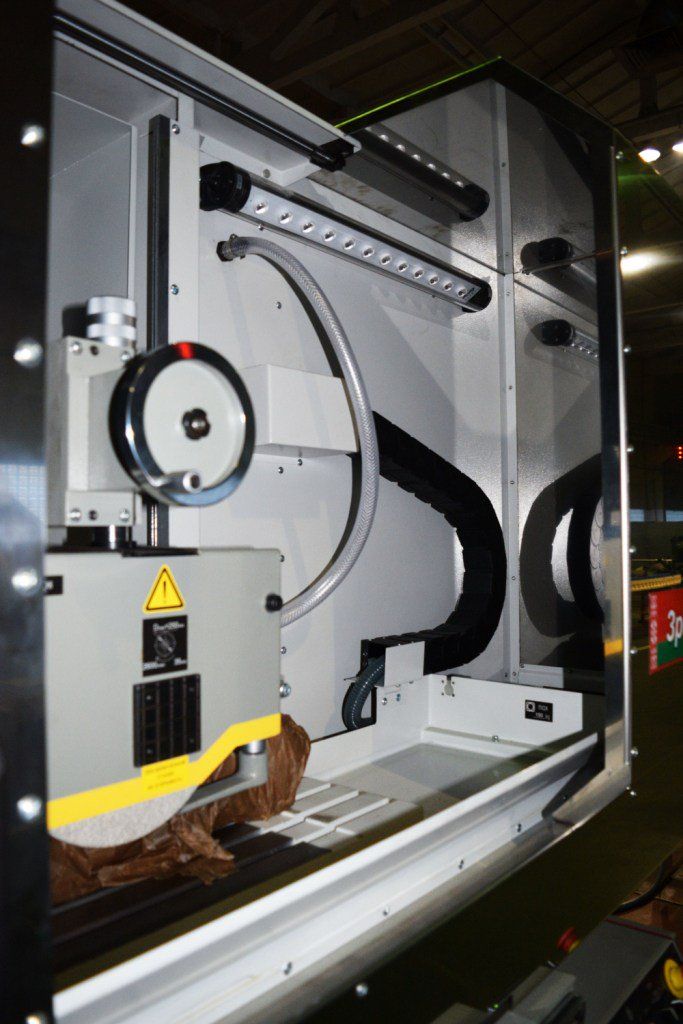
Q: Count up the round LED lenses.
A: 12